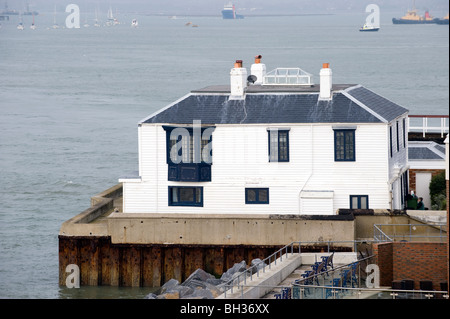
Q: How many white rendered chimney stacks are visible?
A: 3